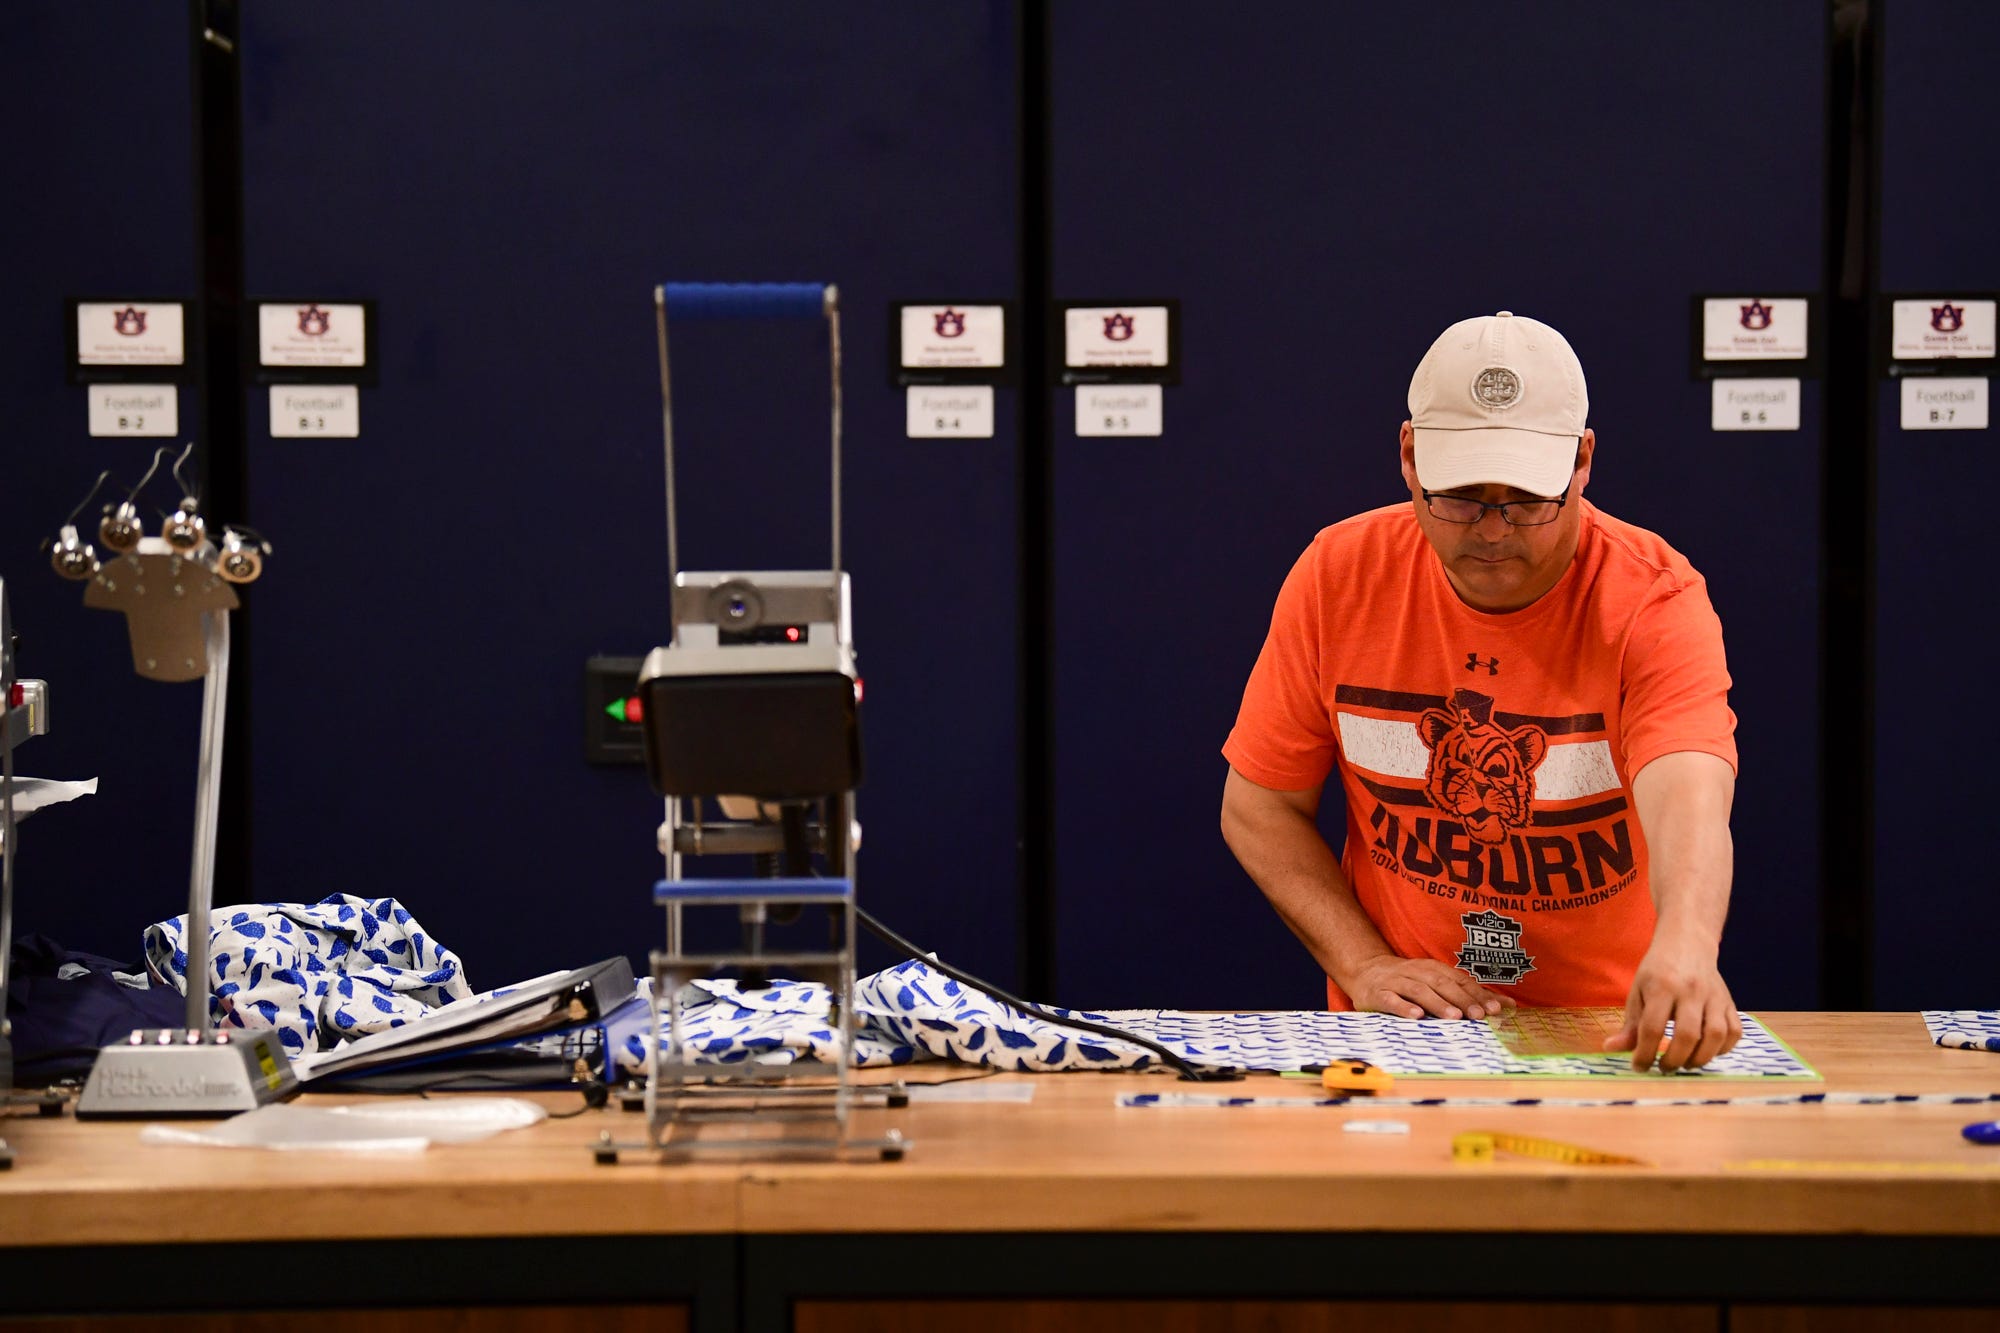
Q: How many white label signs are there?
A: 12